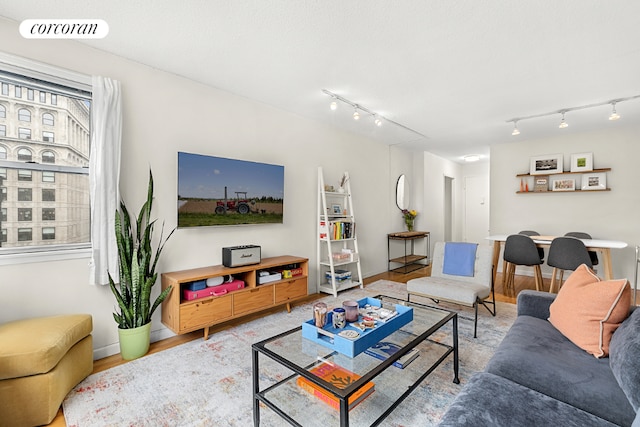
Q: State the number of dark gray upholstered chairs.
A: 4